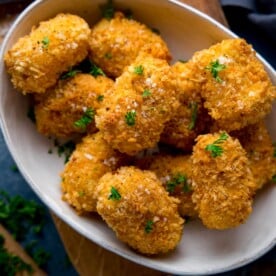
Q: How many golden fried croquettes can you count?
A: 11